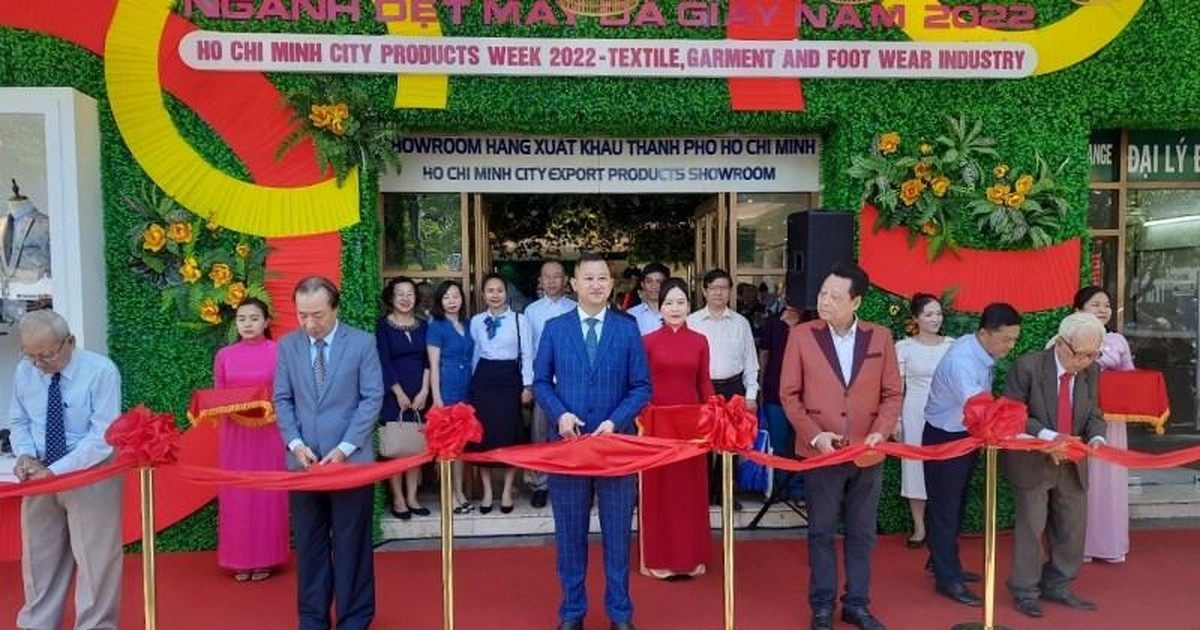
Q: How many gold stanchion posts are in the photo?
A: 4